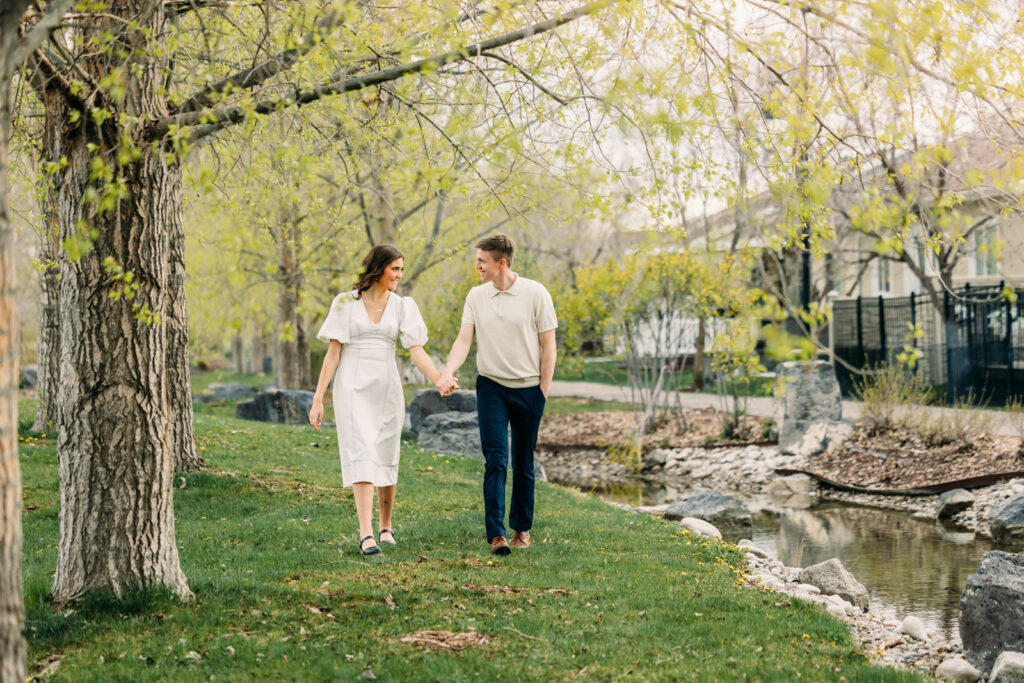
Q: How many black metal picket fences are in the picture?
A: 1